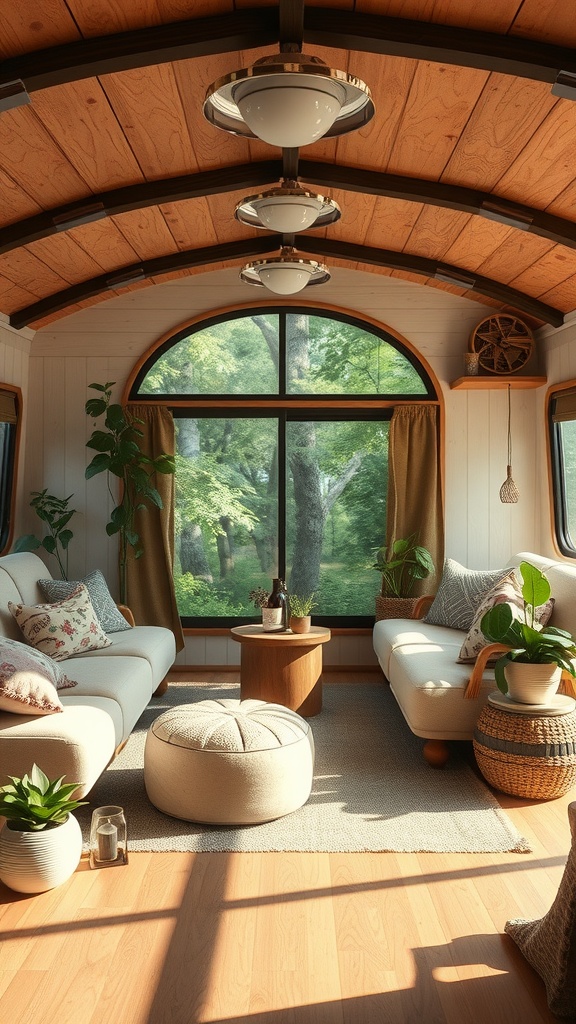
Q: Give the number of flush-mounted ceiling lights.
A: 3